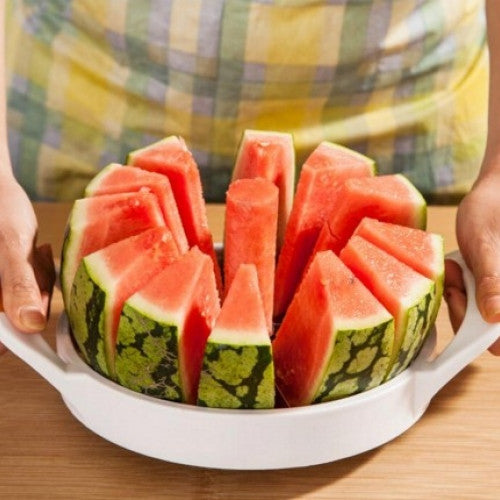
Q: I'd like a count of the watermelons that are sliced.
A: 1